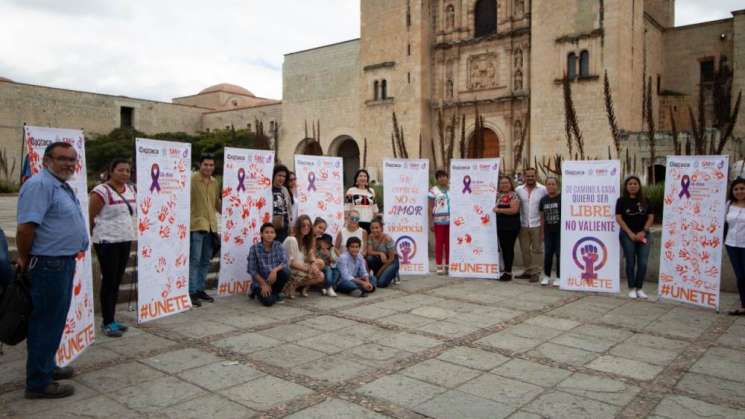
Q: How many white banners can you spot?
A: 8